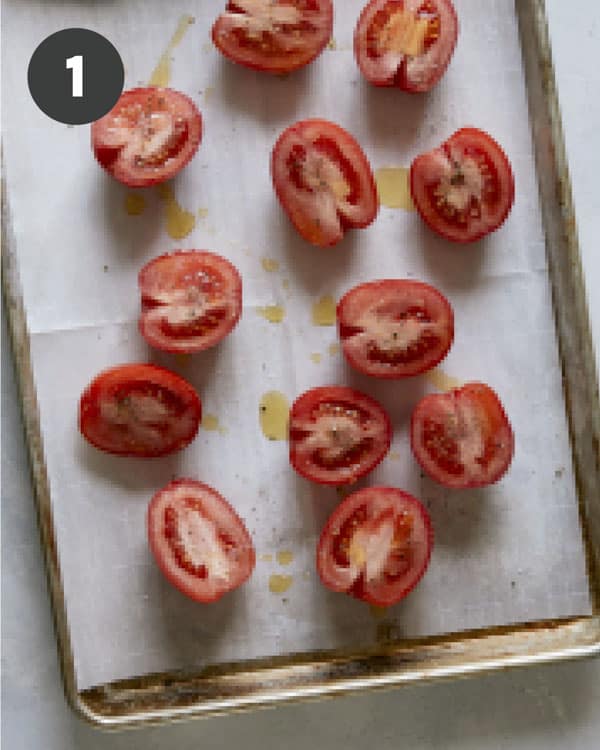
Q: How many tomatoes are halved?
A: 12